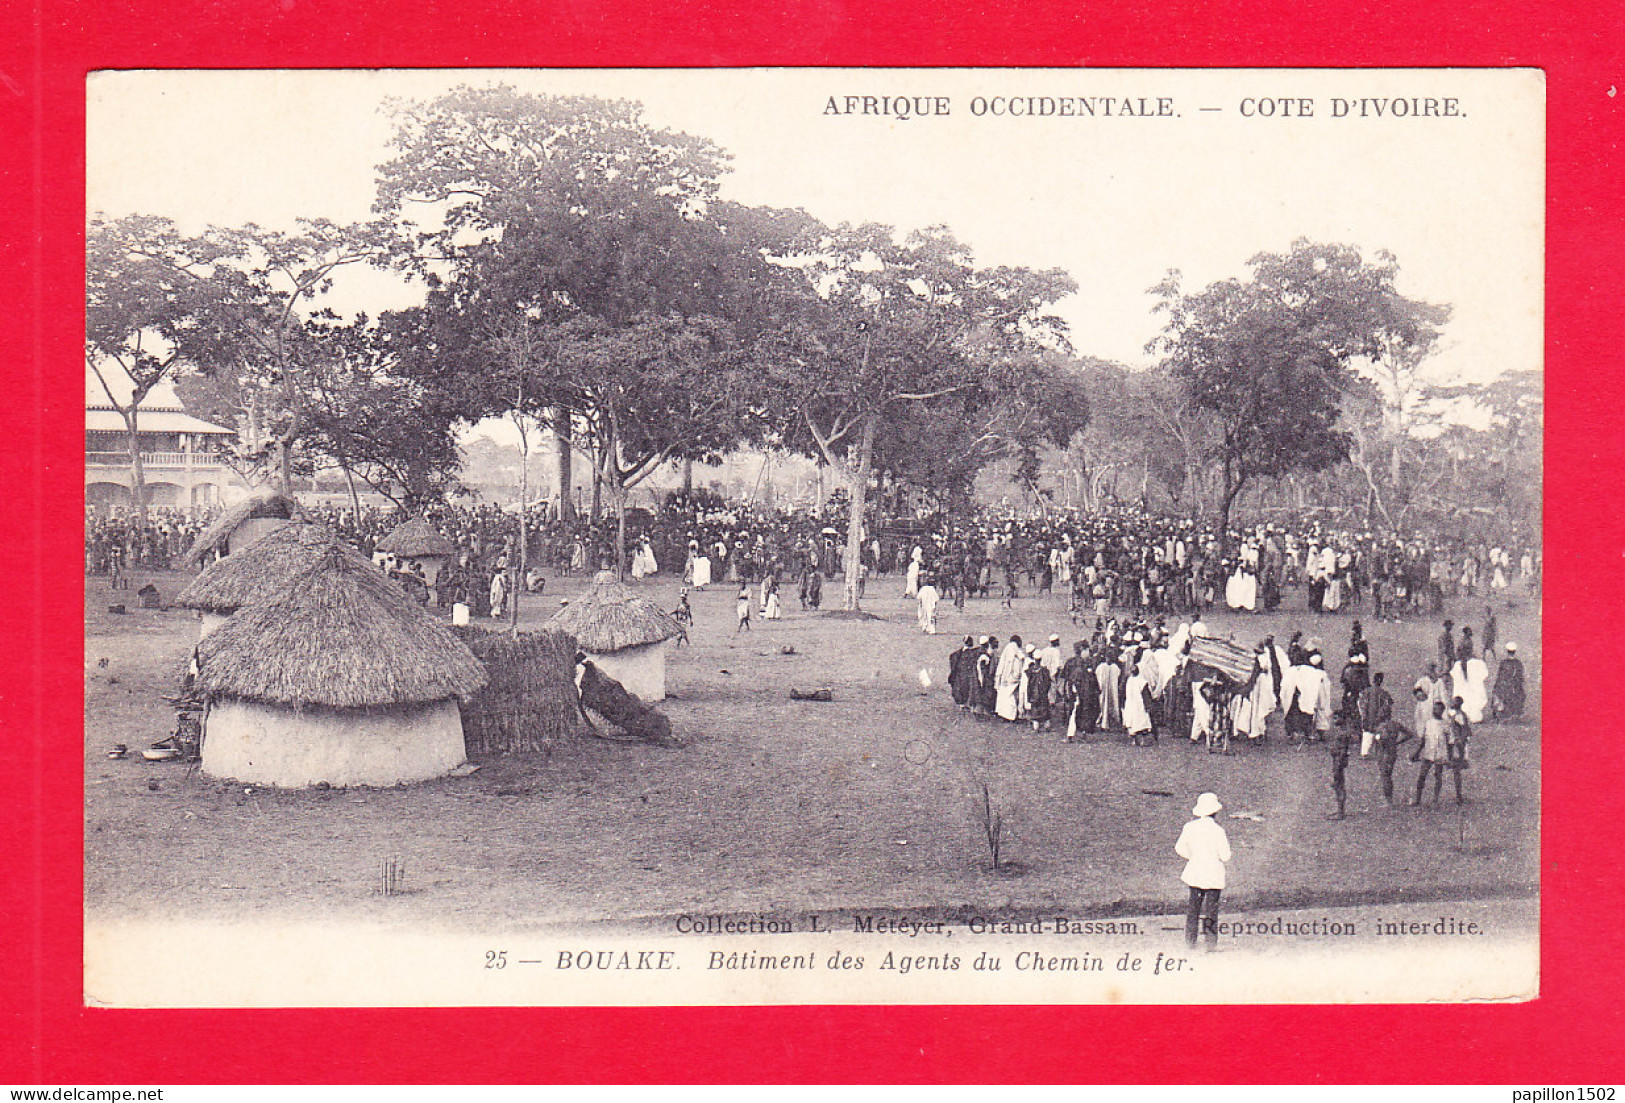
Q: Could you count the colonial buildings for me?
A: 1